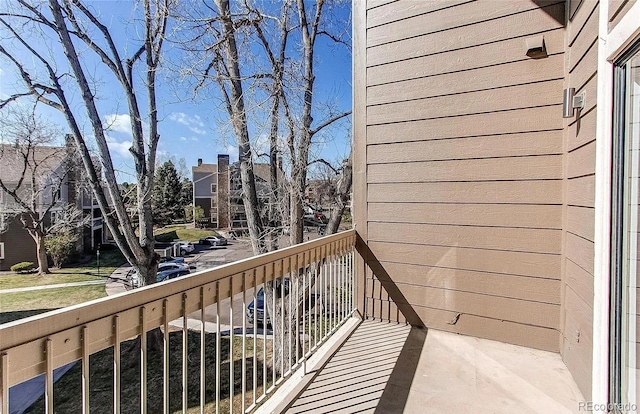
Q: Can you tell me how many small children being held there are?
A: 0